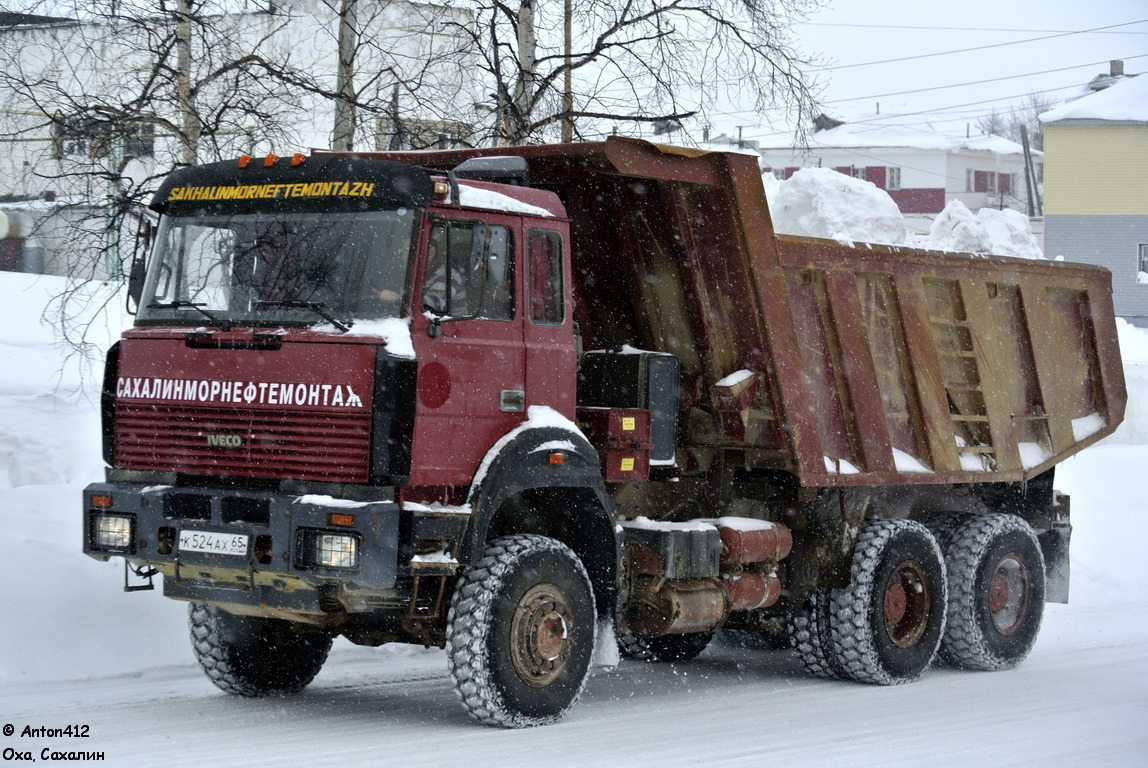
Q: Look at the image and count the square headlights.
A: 2